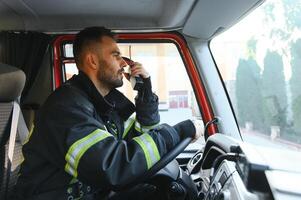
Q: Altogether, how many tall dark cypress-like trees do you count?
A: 3